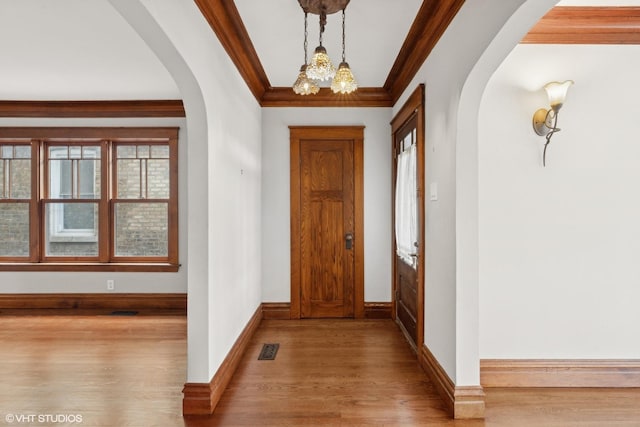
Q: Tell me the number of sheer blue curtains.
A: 0